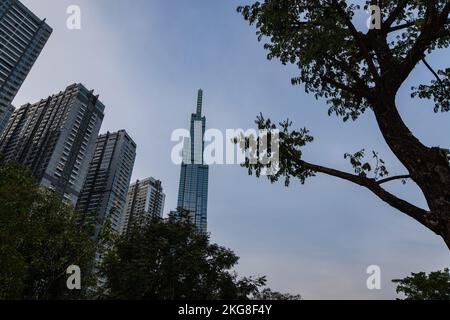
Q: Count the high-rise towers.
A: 5